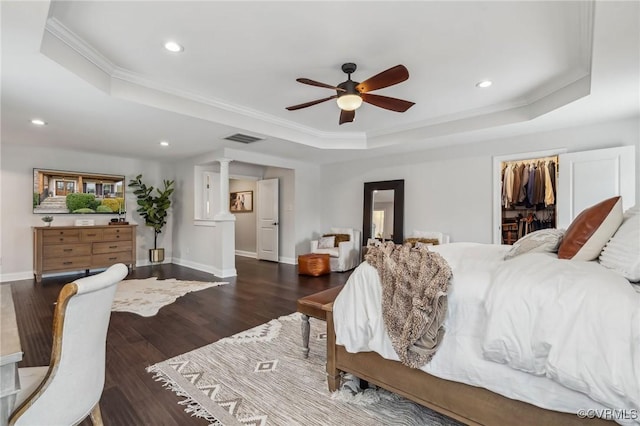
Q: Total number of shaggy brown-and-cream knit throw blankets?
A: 1